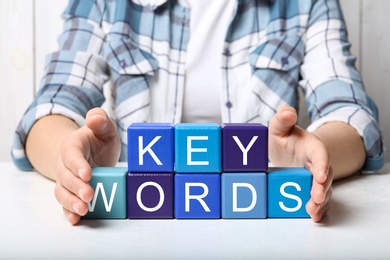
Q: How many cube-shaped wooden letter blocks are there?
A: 8